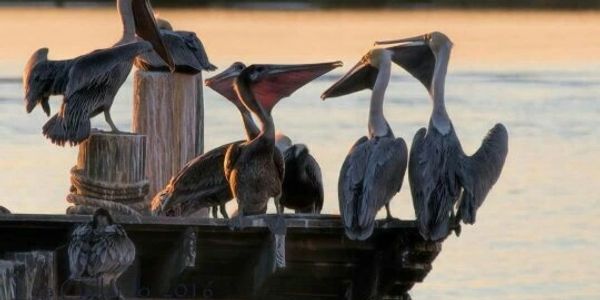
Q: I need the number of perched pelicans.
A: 8